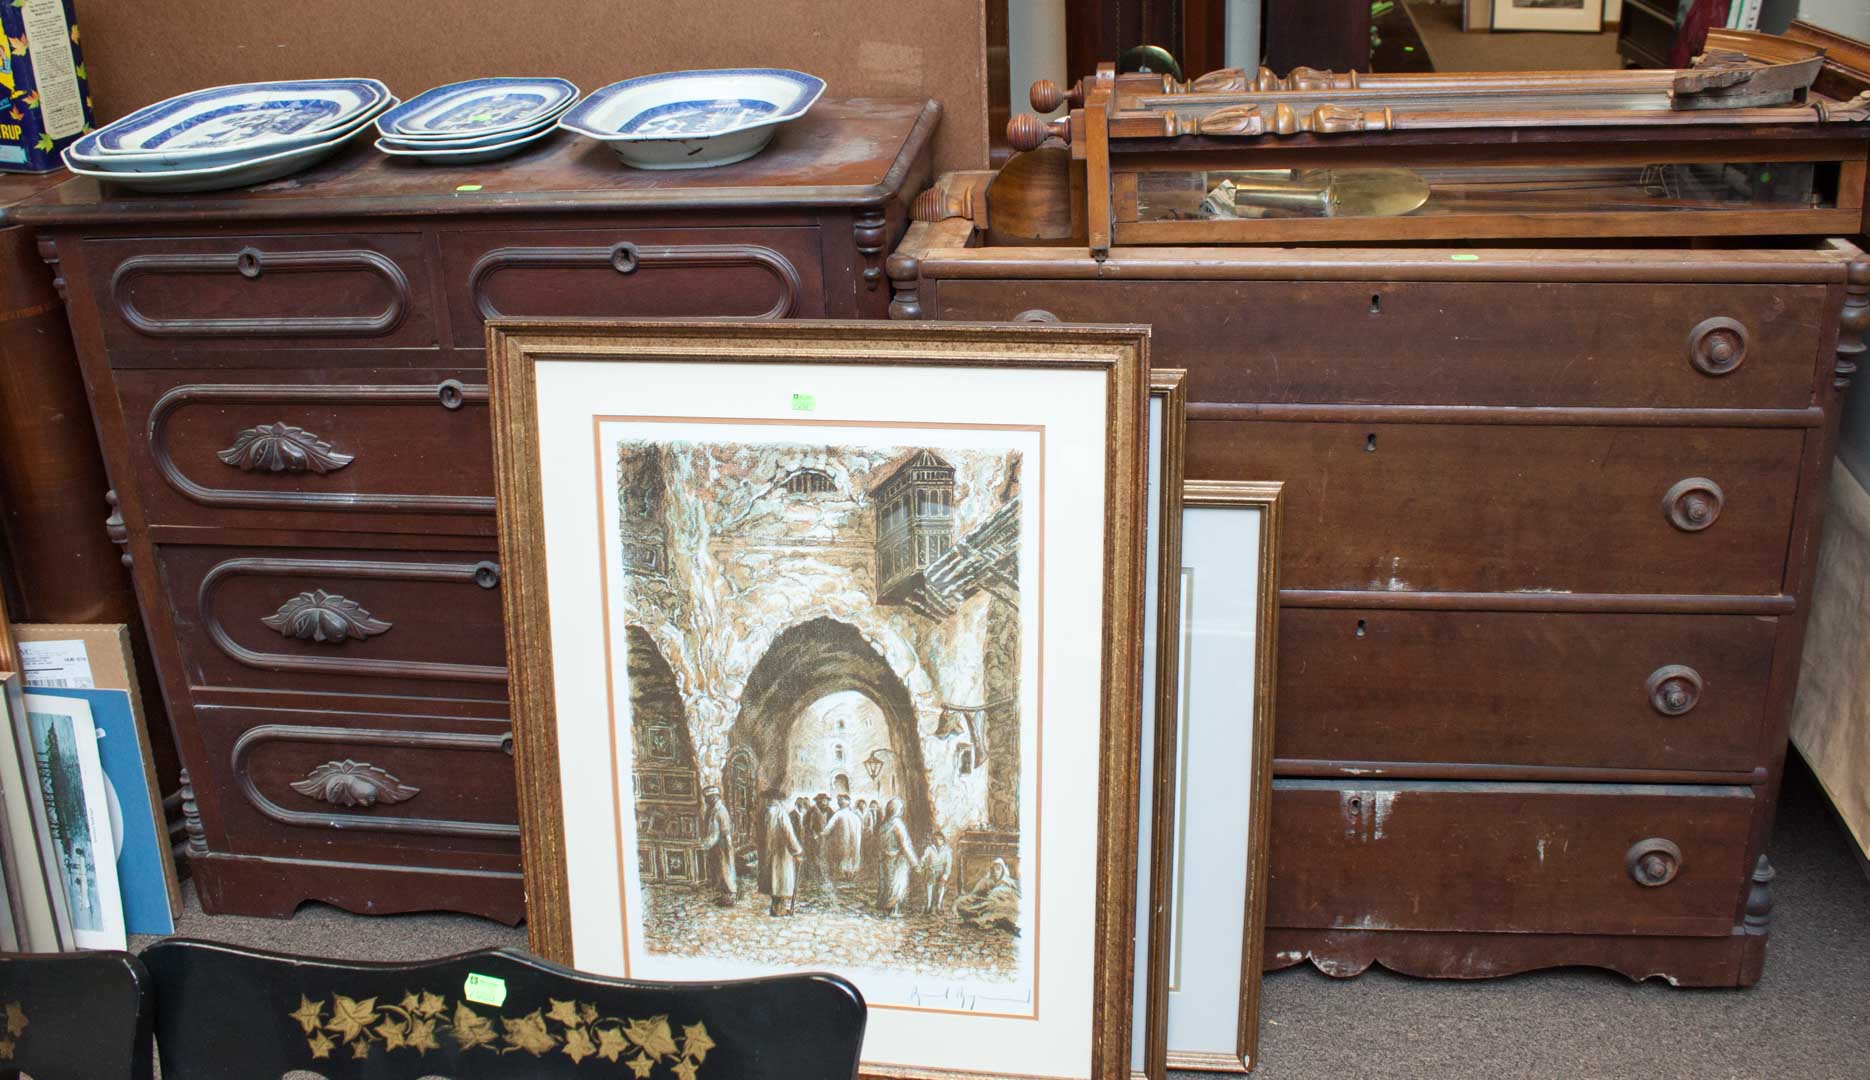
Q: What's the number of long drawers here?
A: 7